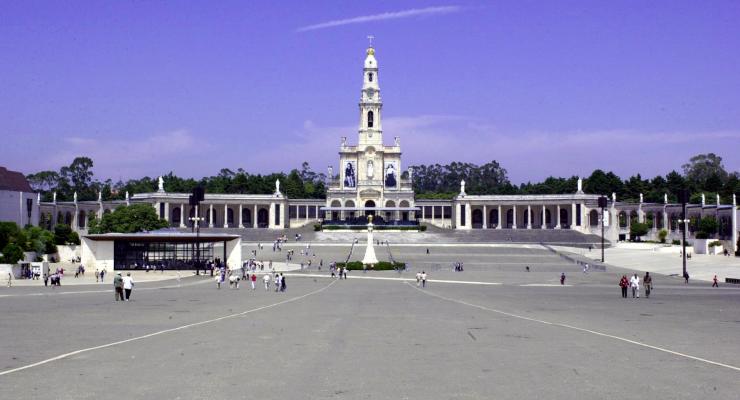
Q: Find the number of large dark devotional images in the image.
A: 2